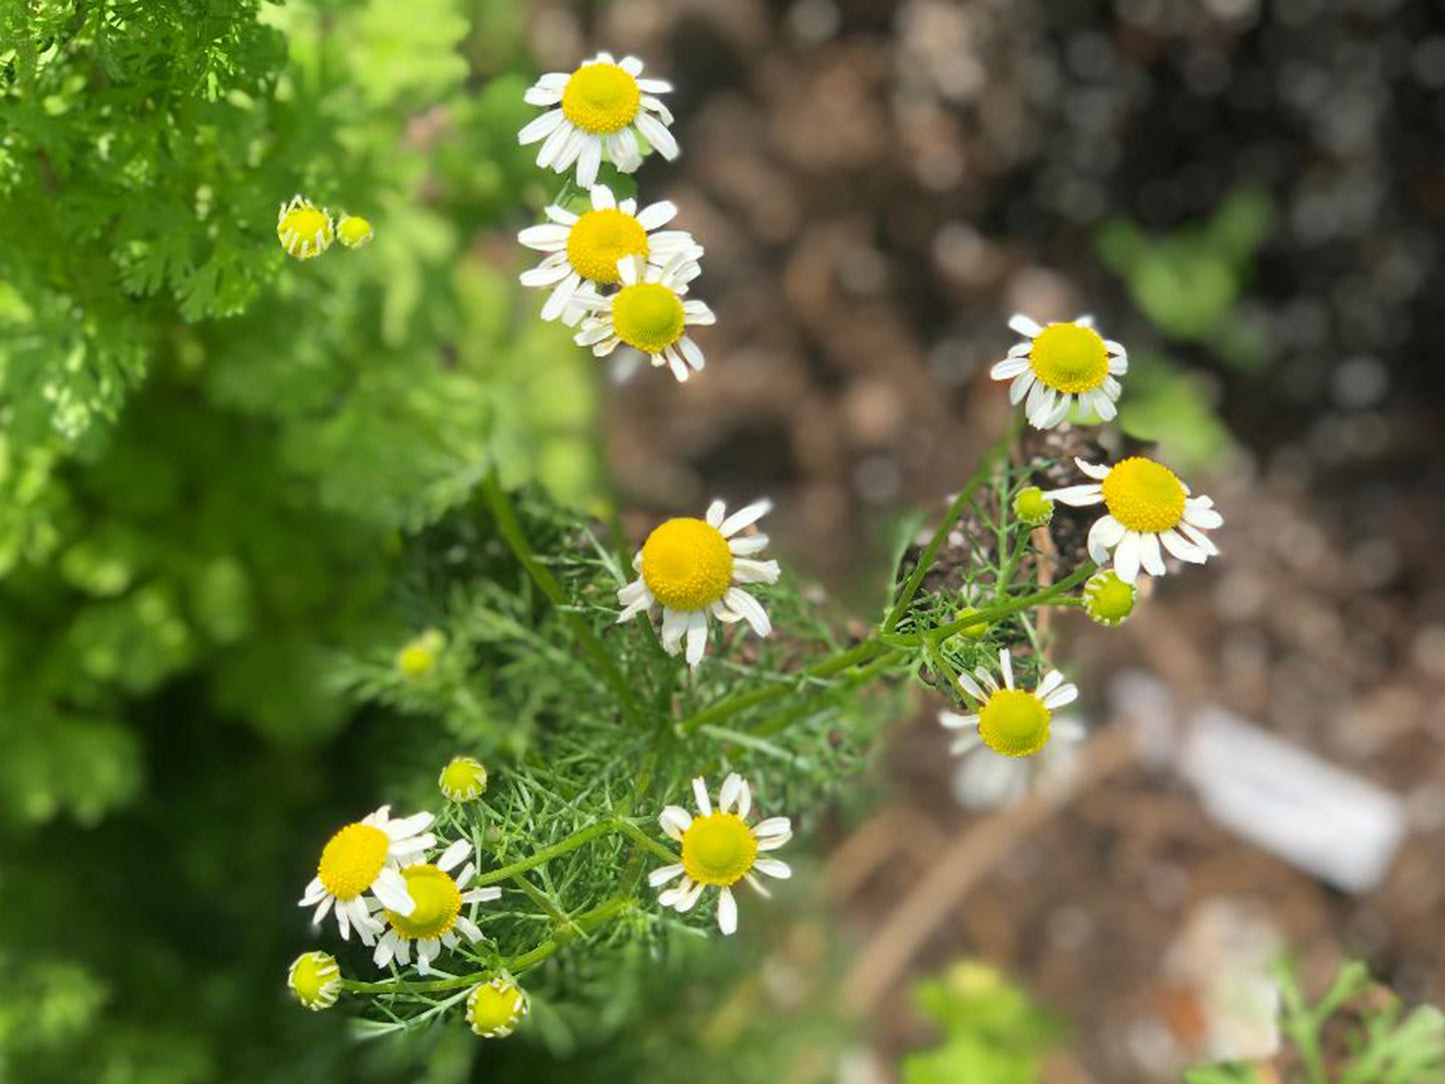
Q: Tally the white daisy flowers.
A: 10